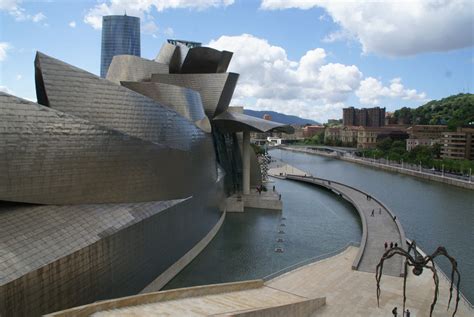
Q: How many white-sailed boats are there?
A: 0